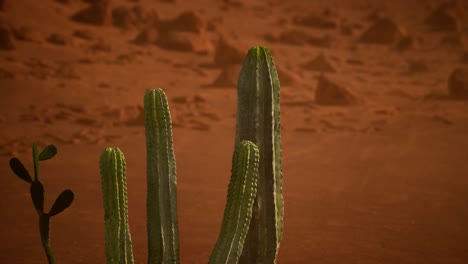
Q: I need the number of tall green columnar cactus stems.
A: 4